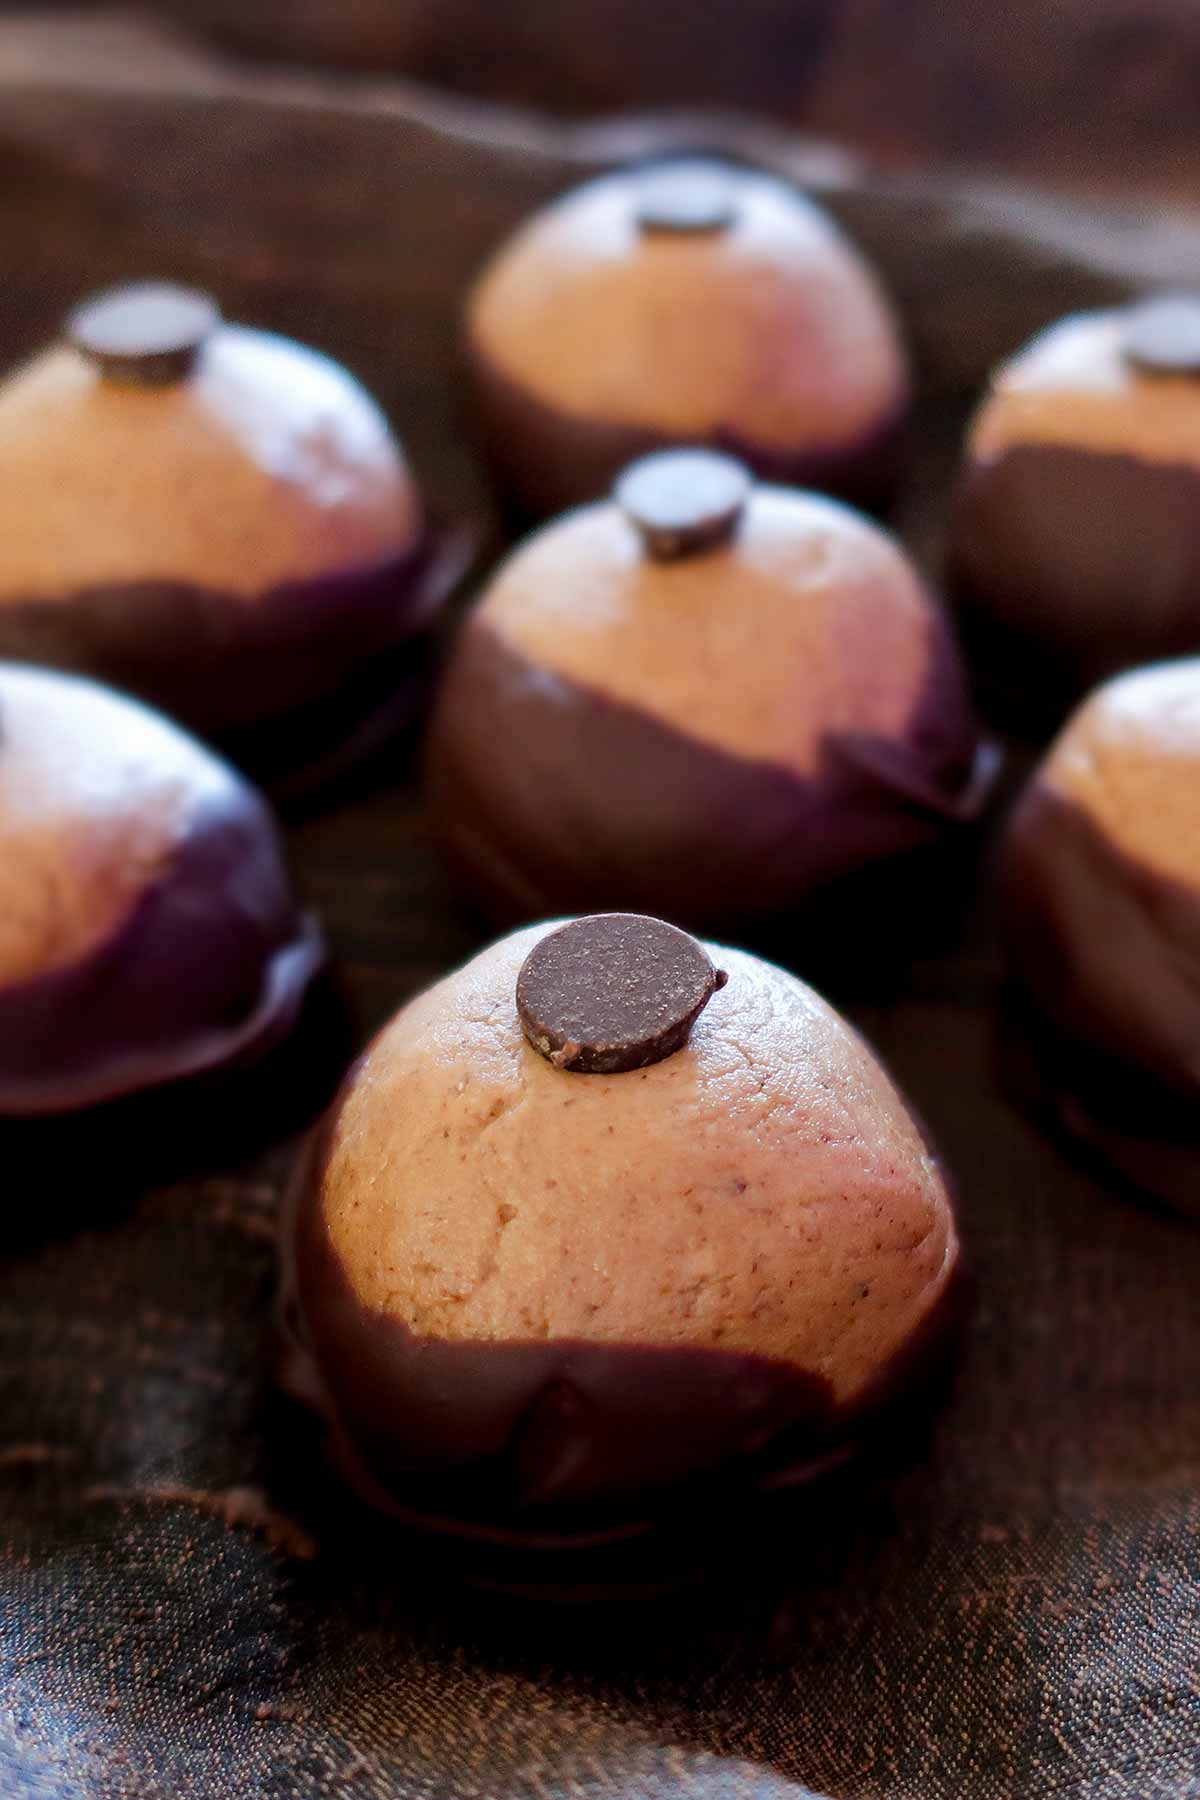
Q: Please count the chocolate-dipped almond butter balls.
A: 7